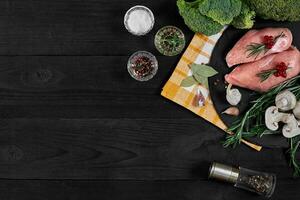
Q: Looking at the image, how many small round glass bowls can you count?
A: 3